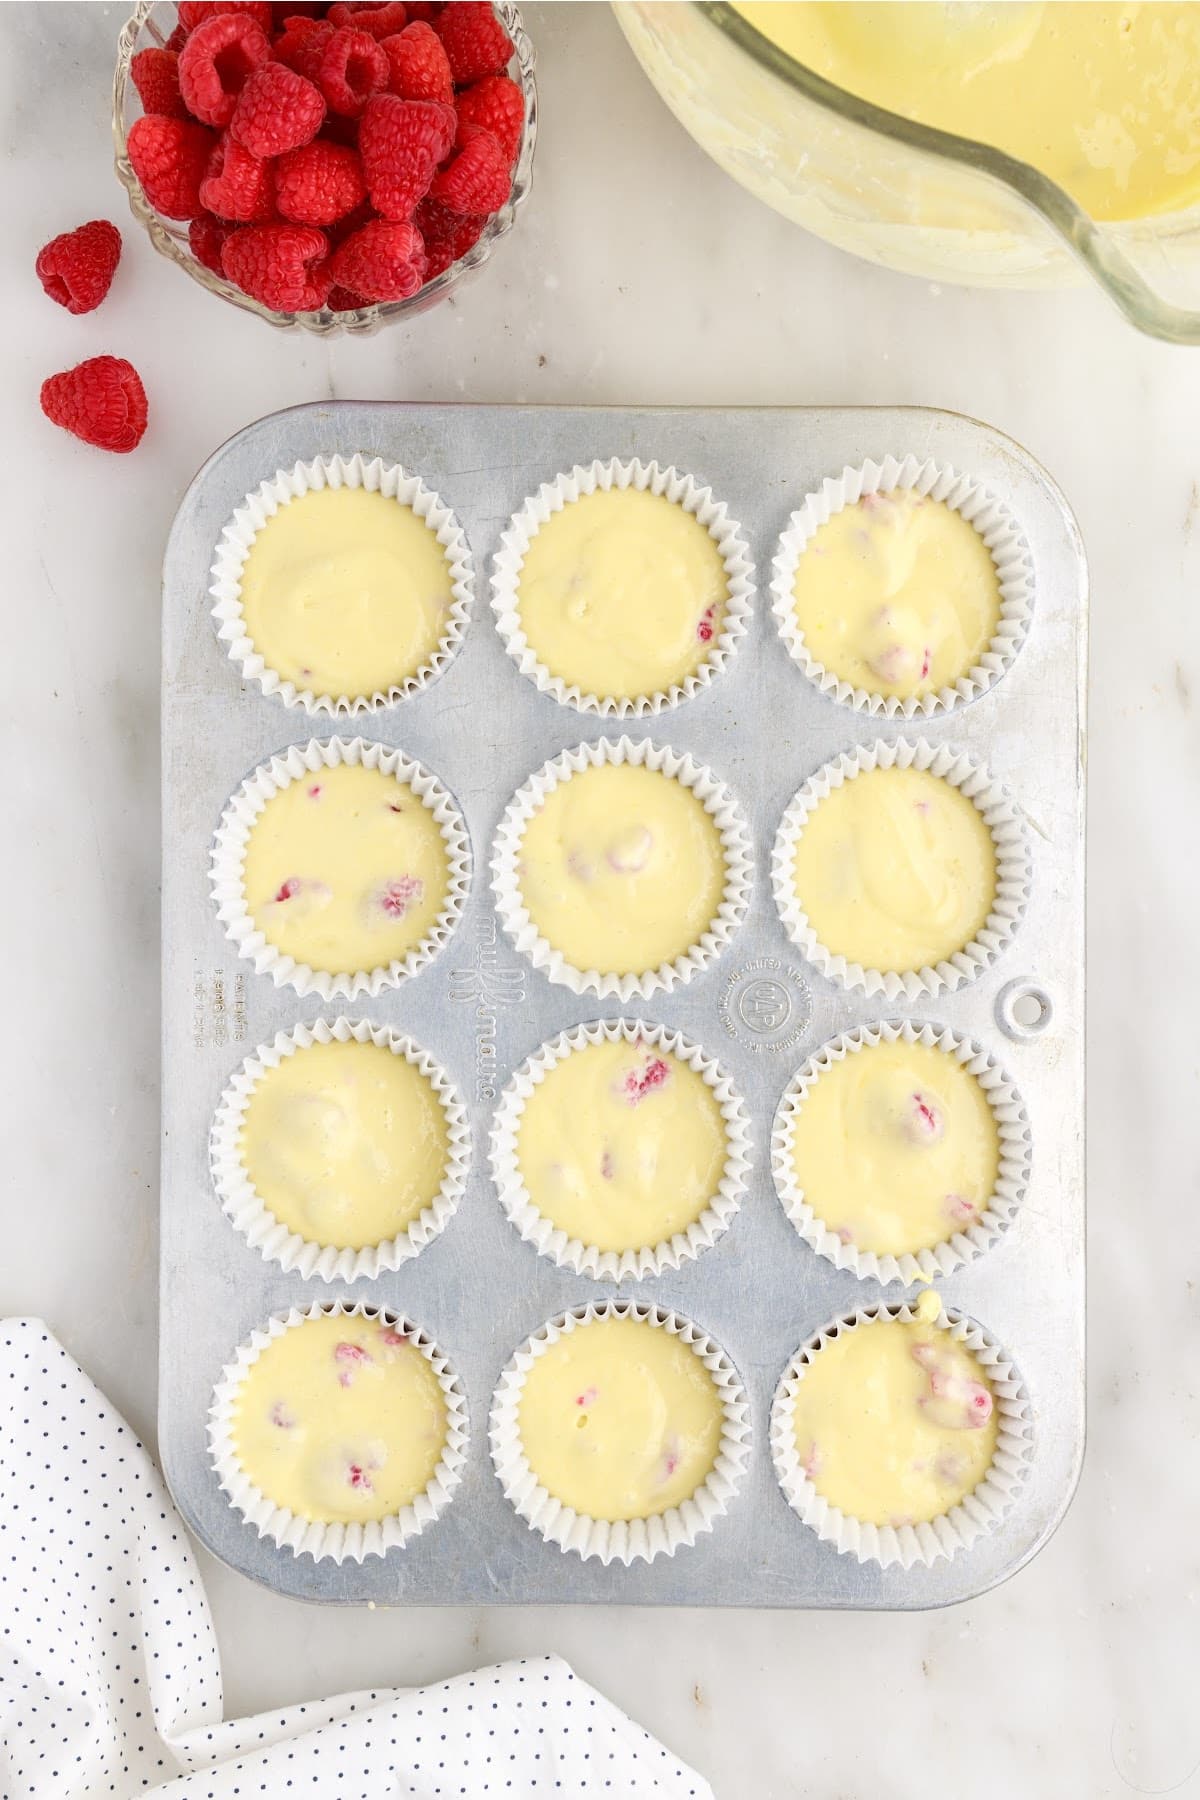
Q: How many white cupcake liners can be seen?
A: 12